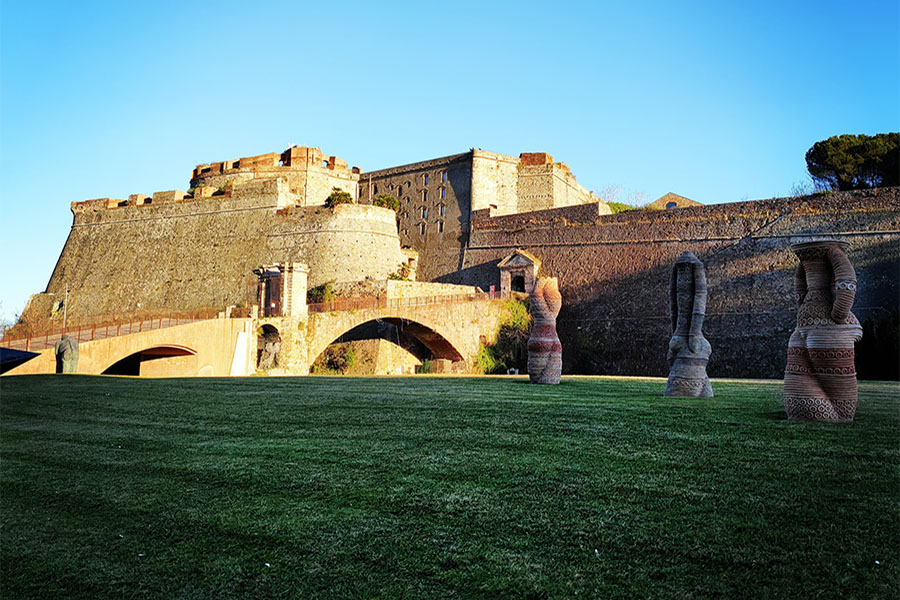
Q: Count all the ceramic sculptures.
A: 3